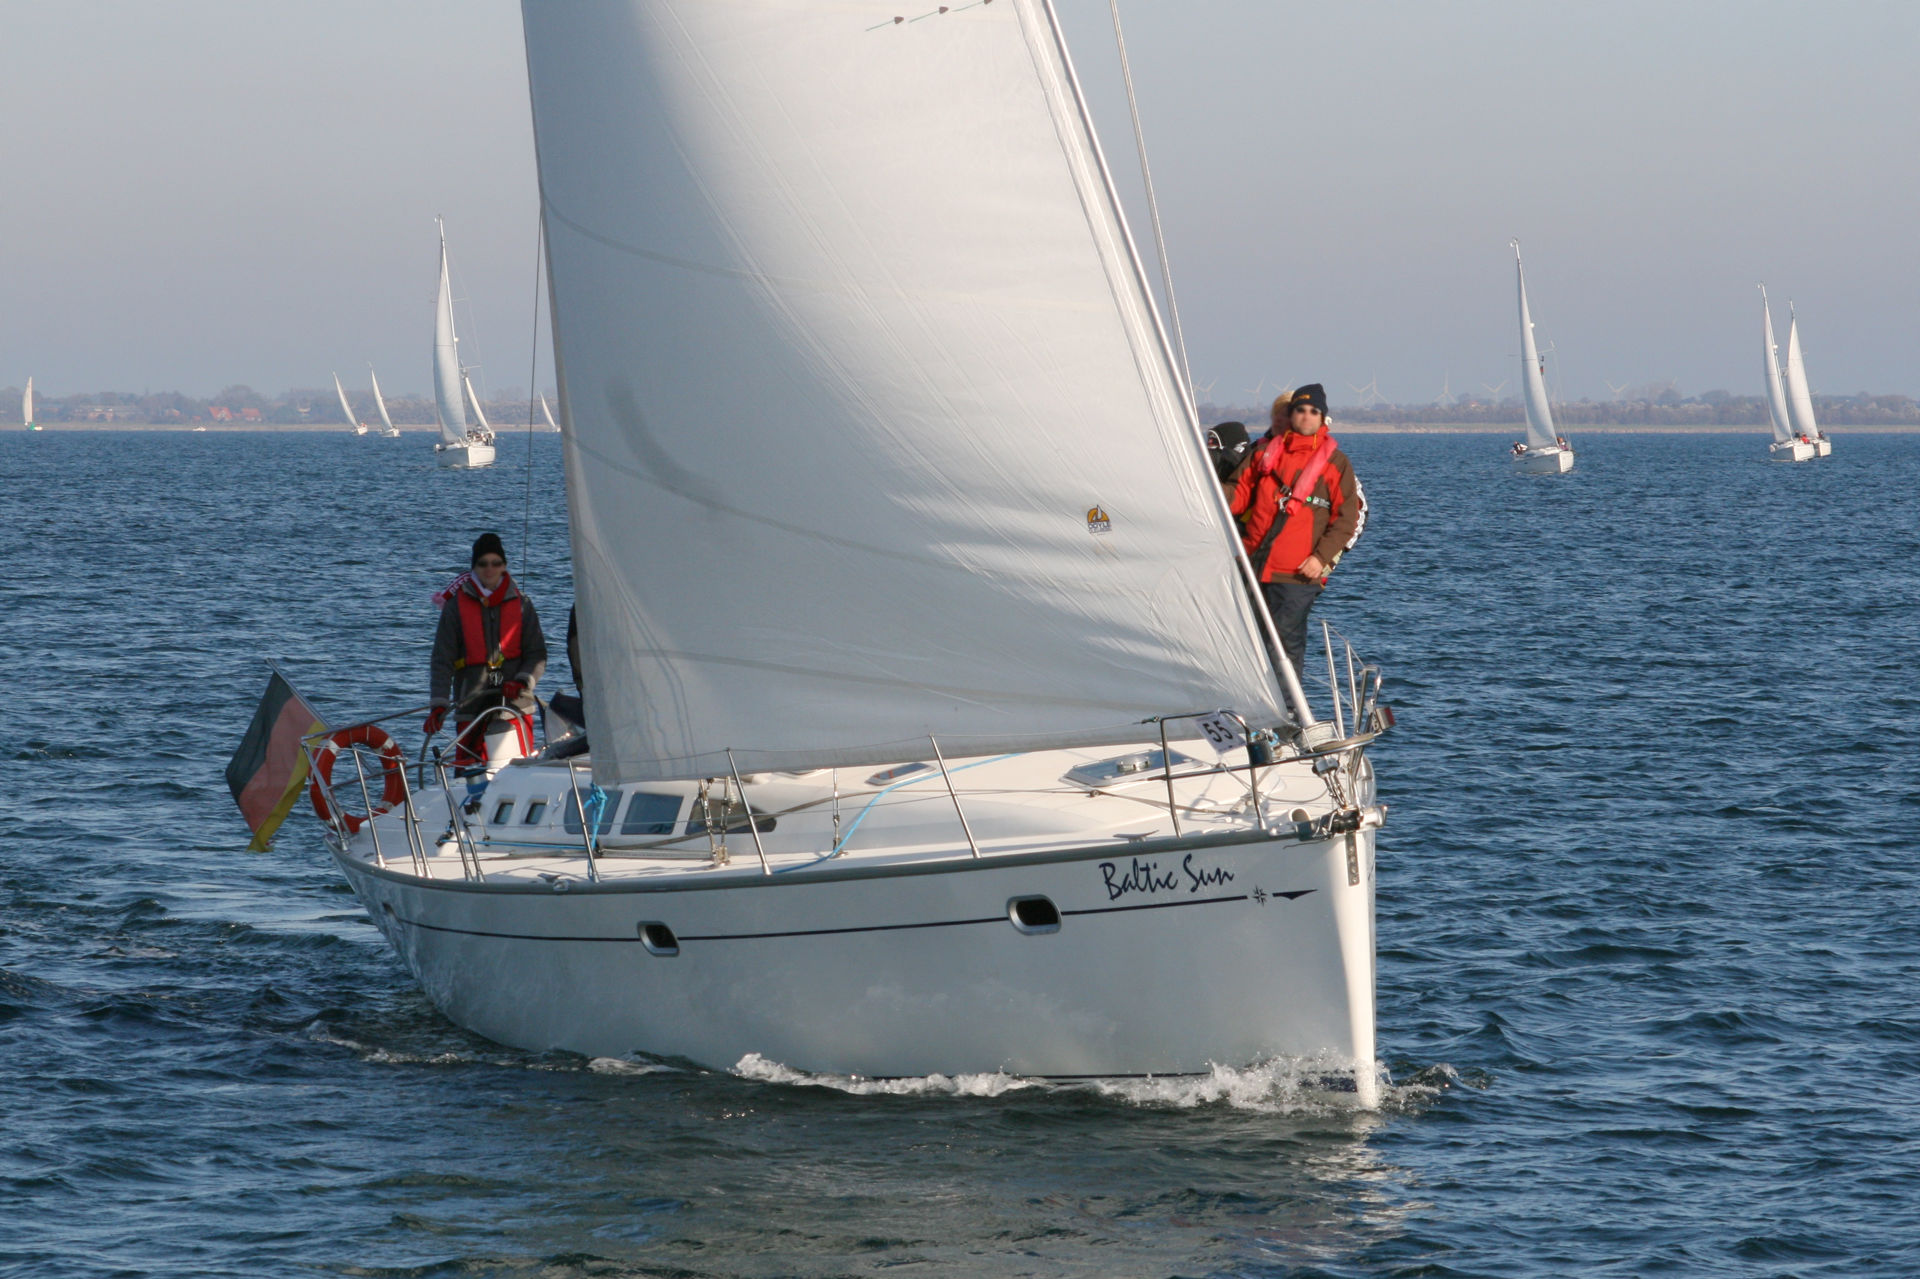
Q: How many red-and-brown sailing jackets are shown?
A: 1